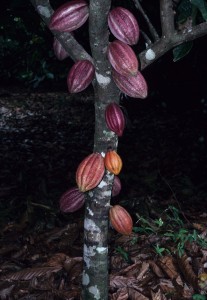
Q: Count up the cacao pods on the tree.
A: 12